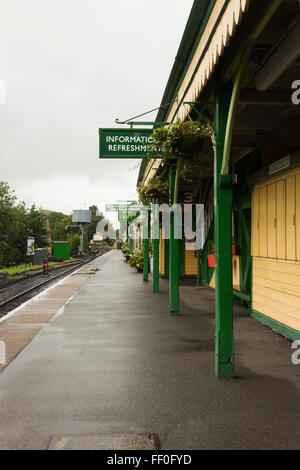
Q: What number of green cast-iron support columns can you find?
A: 4